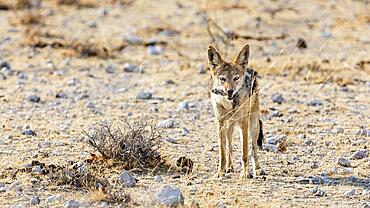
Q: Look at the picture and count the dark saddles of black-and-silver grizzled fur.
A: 1